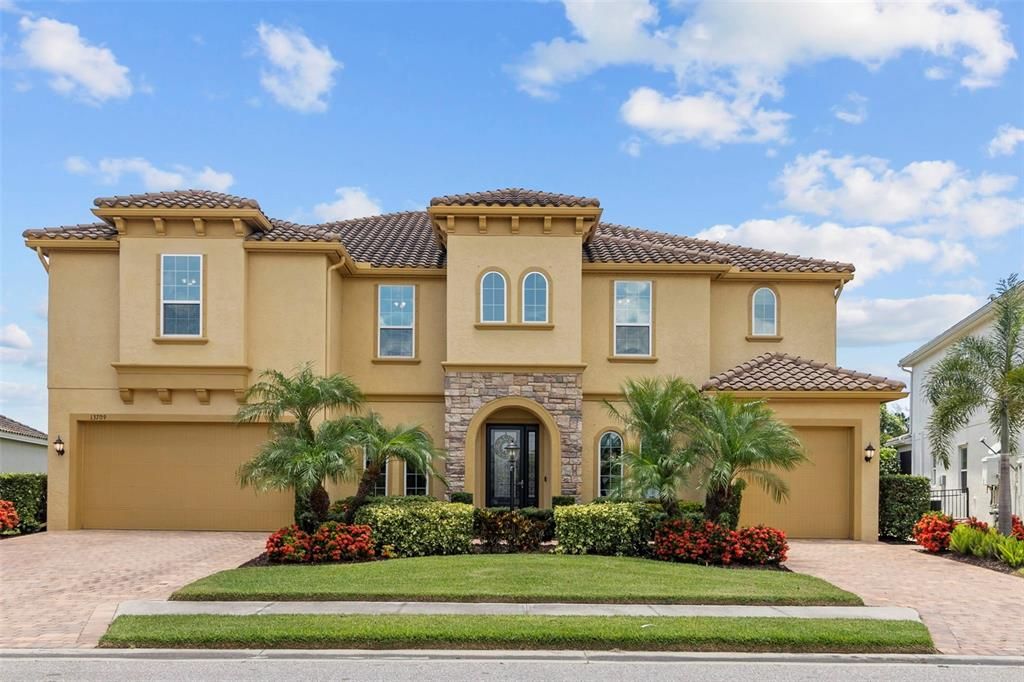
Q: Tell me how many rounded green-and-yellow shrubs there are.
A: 2